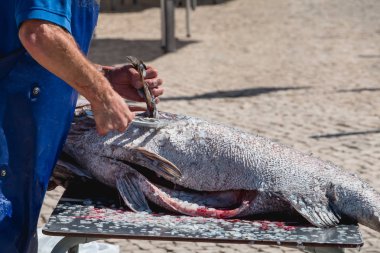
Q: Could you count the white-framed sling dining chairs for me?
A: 0